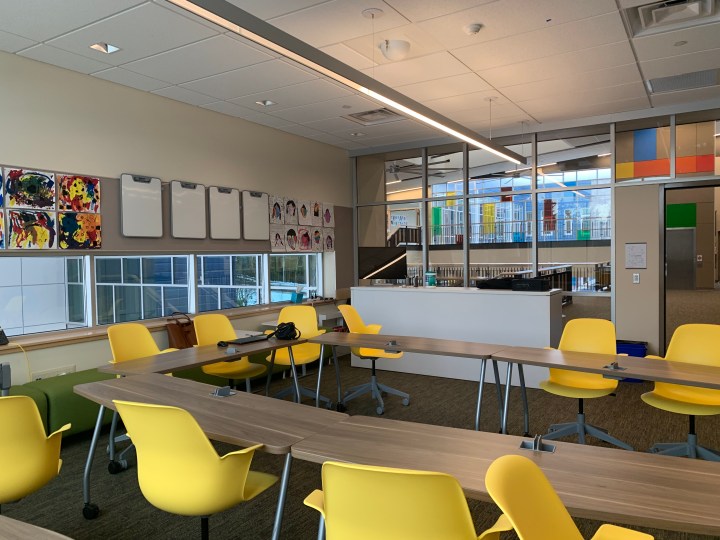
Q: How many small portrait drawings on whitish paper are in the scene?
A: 10